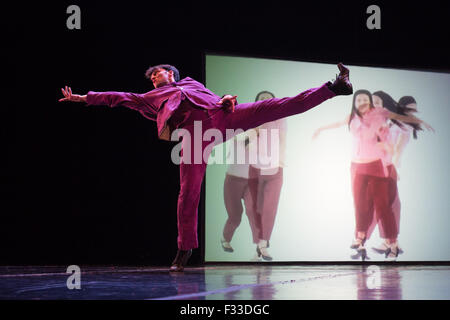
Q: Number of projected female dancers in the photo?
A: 5